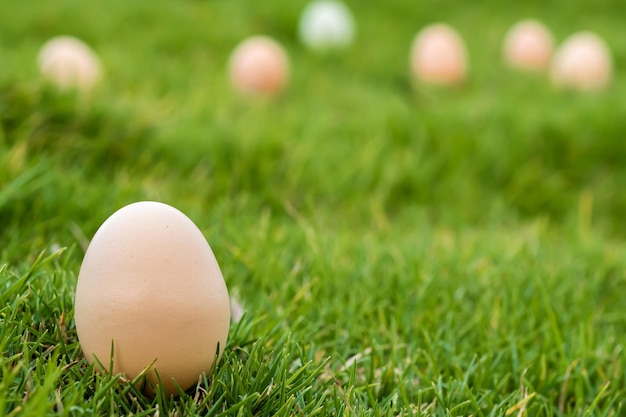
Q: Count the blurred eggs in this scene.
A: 6